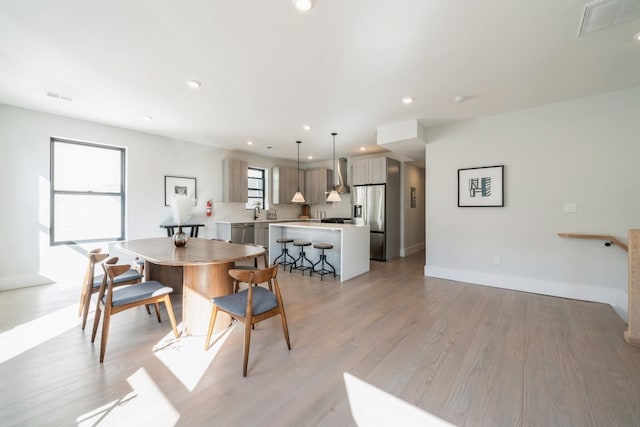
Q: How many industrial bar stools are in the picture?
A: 3